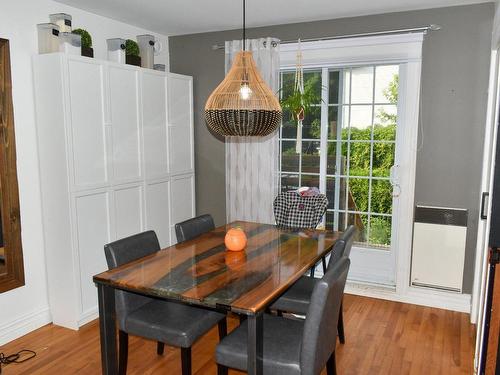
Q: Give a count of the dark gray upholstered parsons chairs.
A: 4